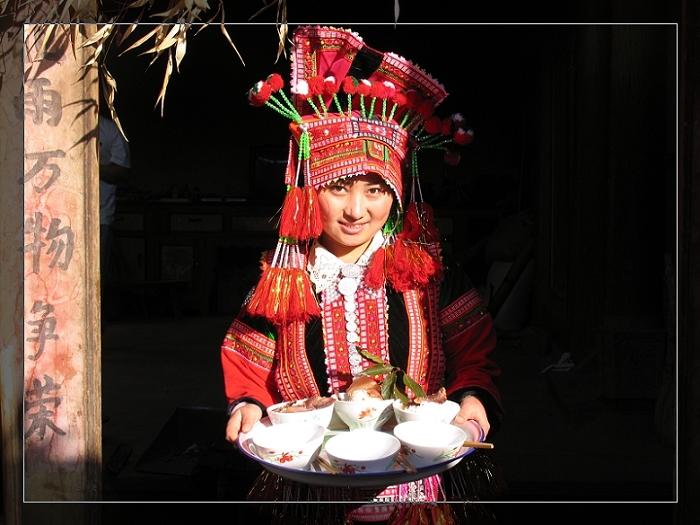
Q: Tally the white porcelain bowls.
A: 6